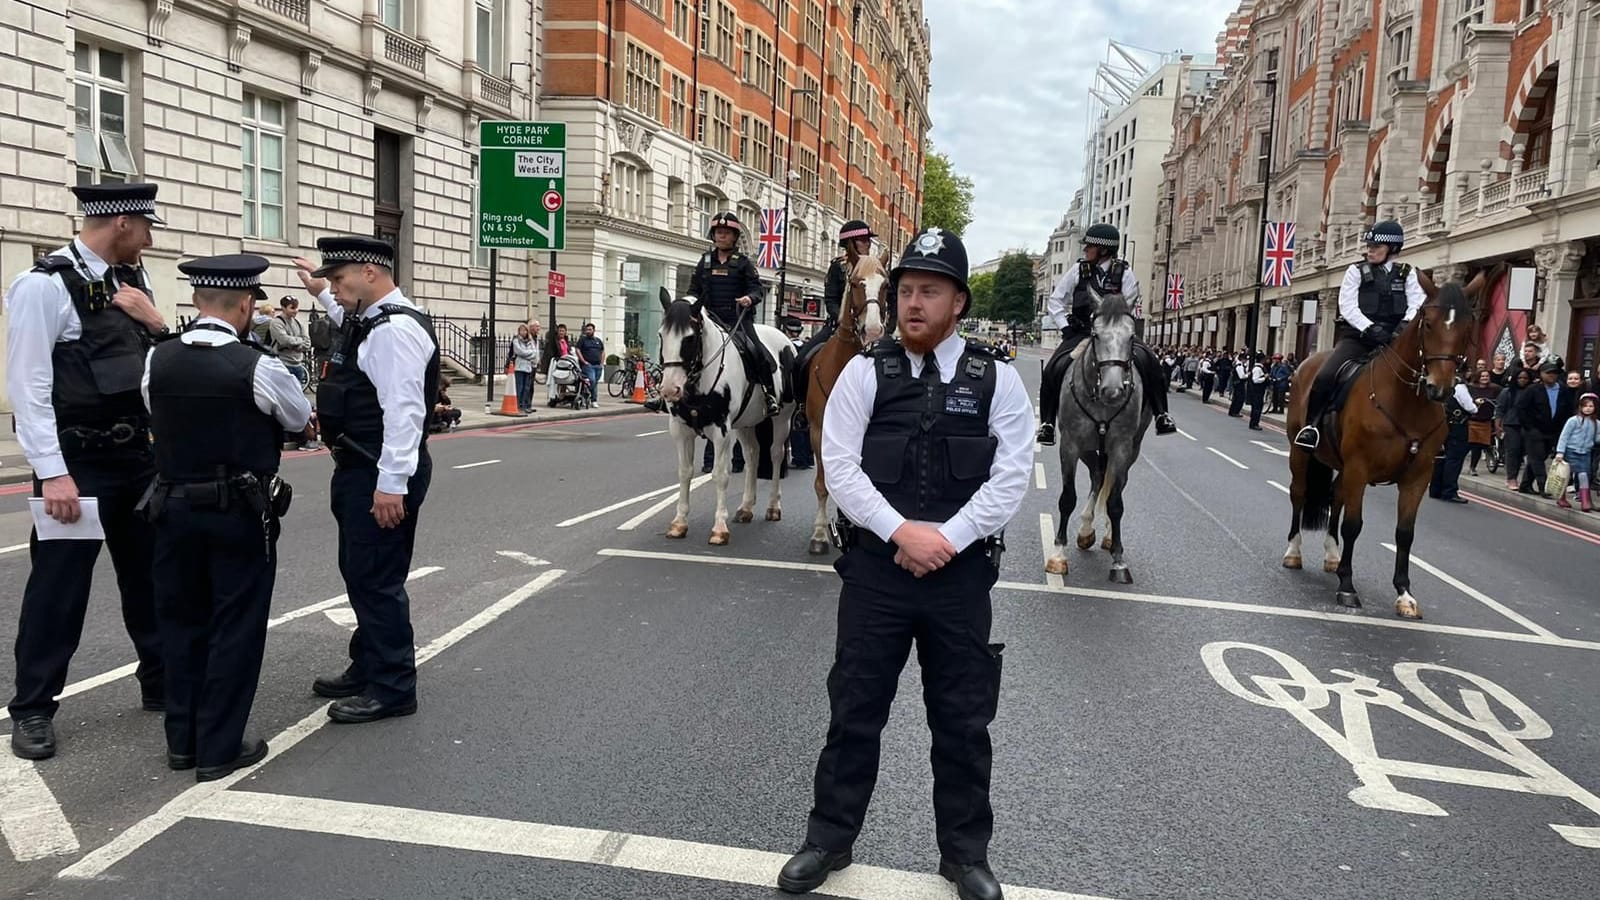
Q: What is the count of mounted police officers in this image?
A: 4